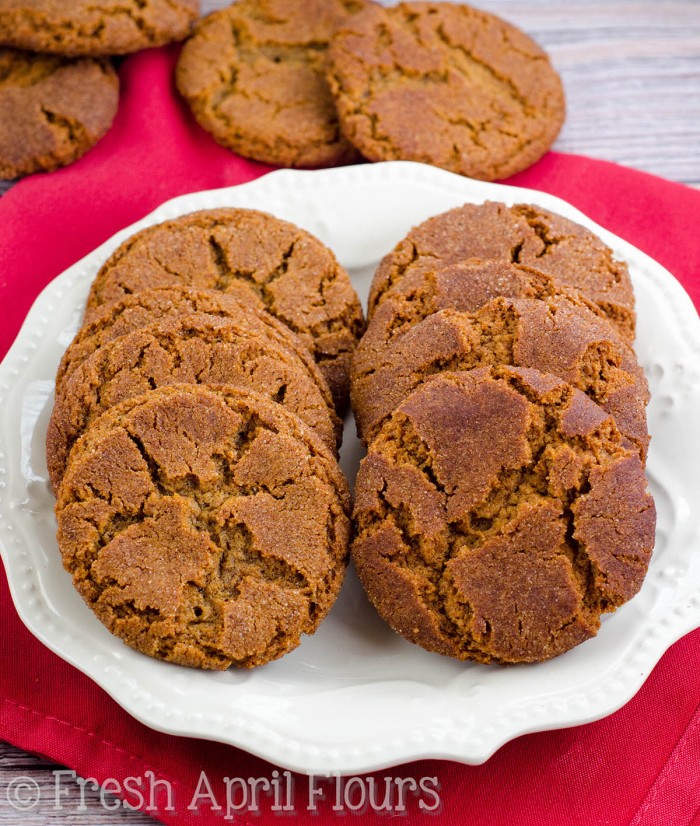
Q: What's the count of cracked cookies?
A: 12